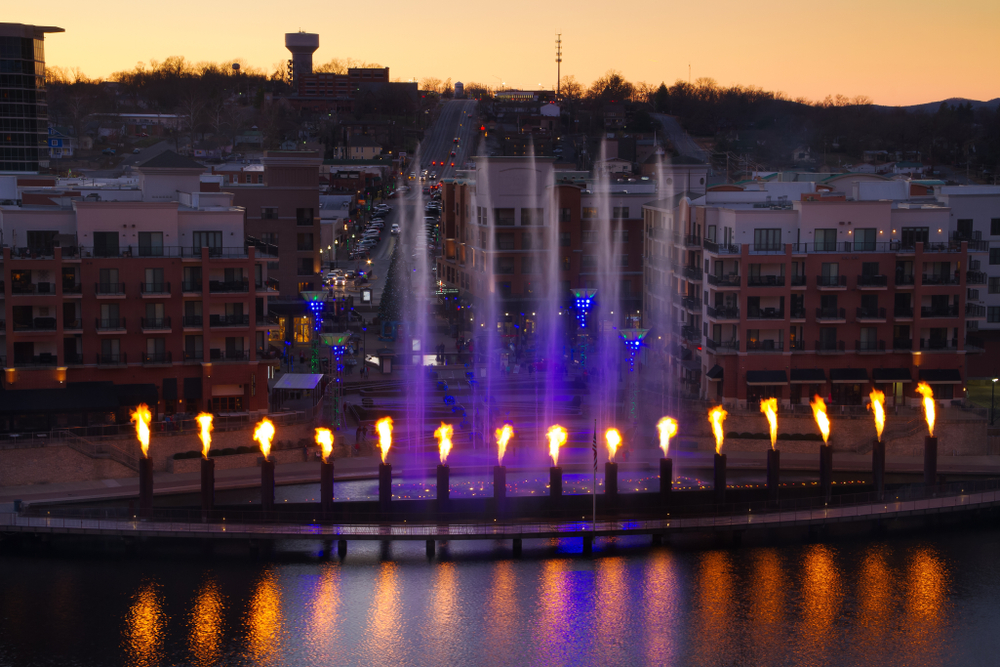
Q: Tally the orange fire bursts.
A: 15